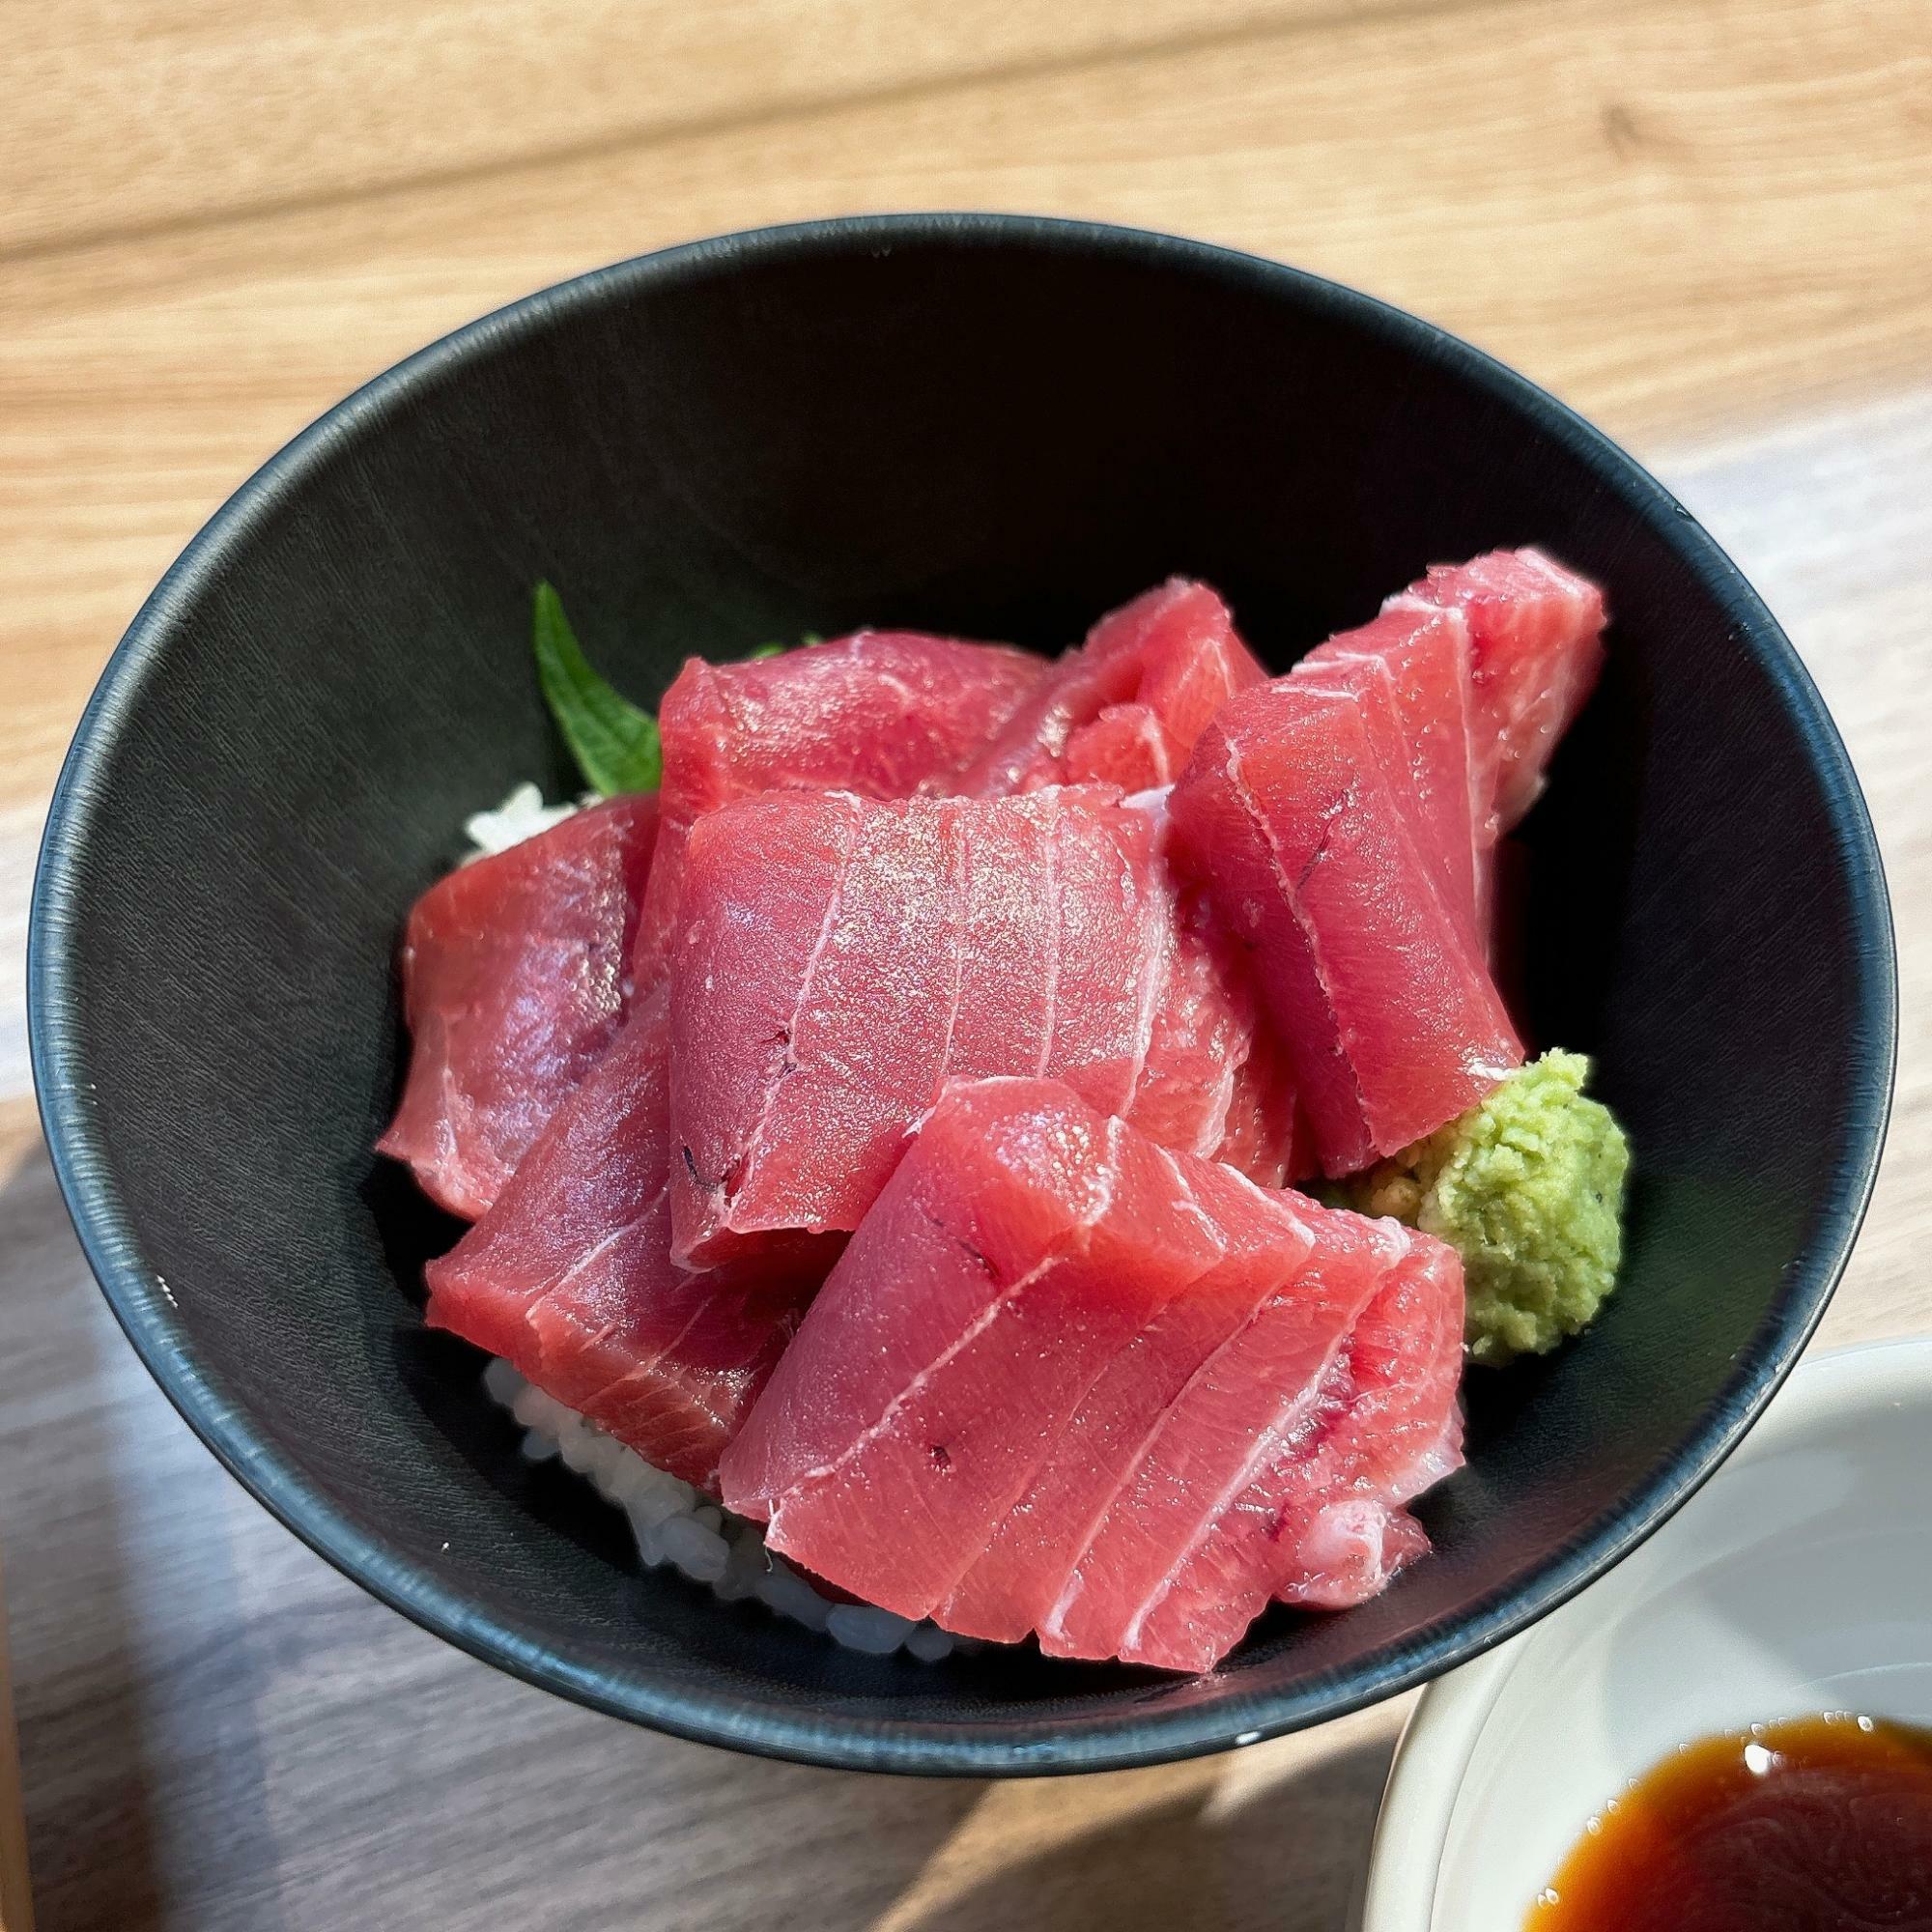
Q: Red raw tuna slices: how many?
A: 7